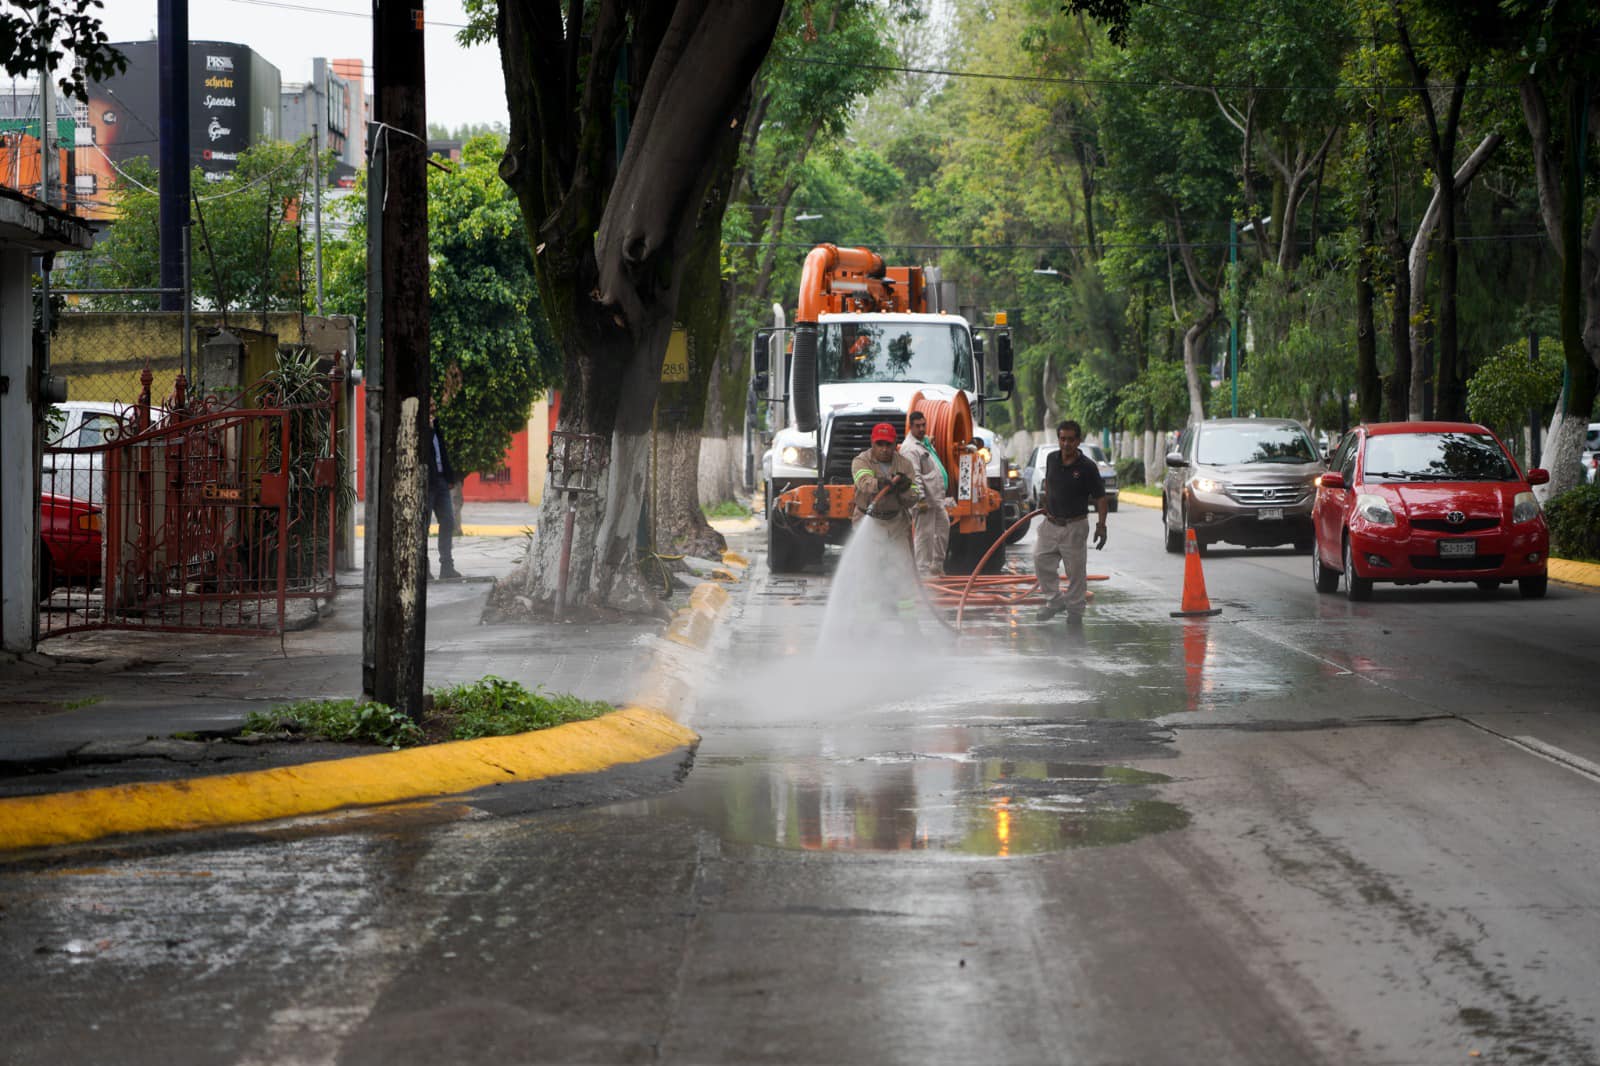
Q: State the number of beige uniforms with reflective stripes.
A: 1